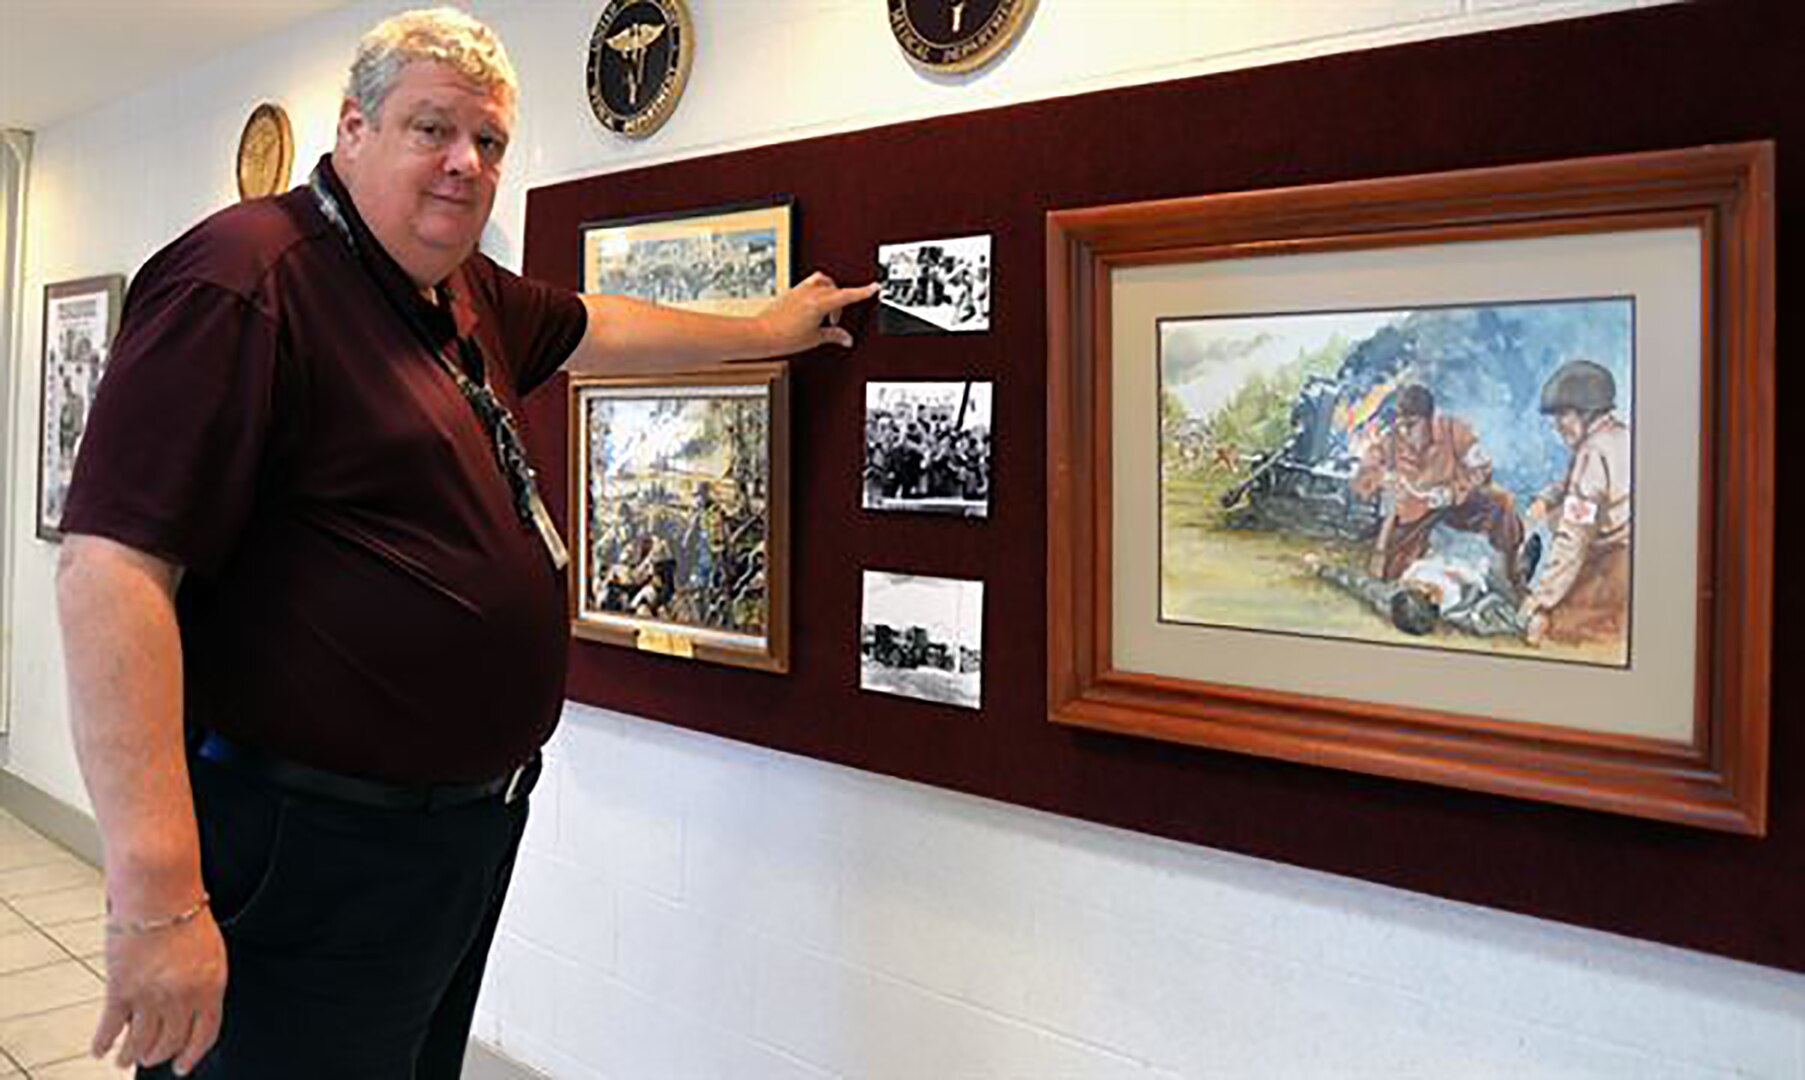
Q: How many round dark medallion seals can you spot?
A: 2